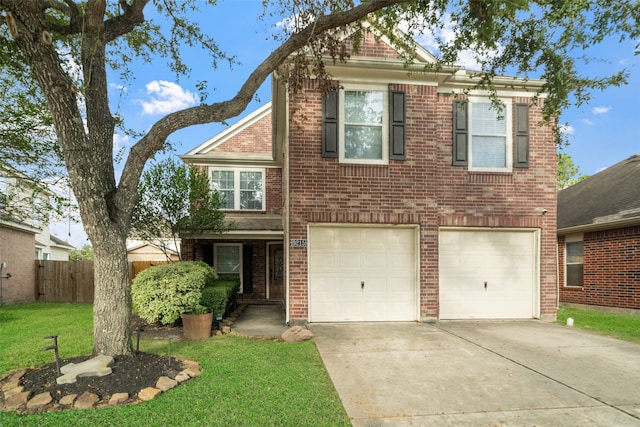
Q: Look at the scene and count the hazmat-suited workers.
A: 0